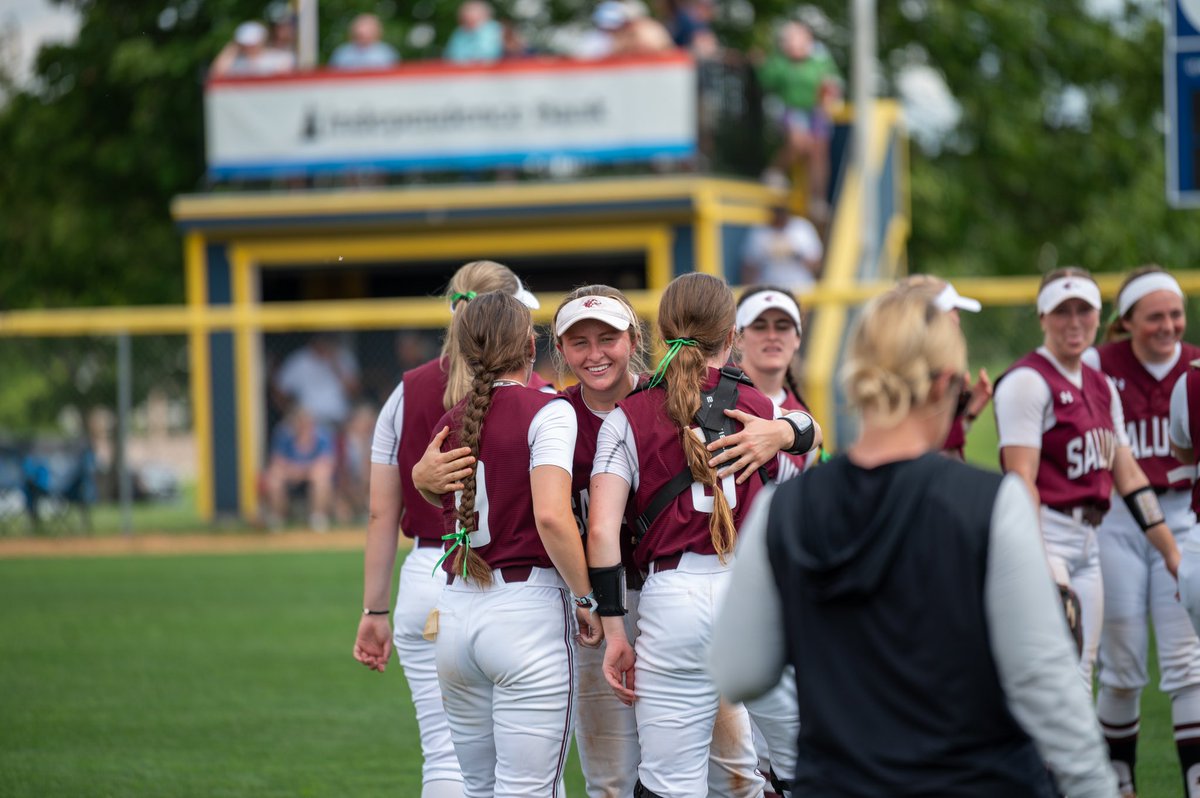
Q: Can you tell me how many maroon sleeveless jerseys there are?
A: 9